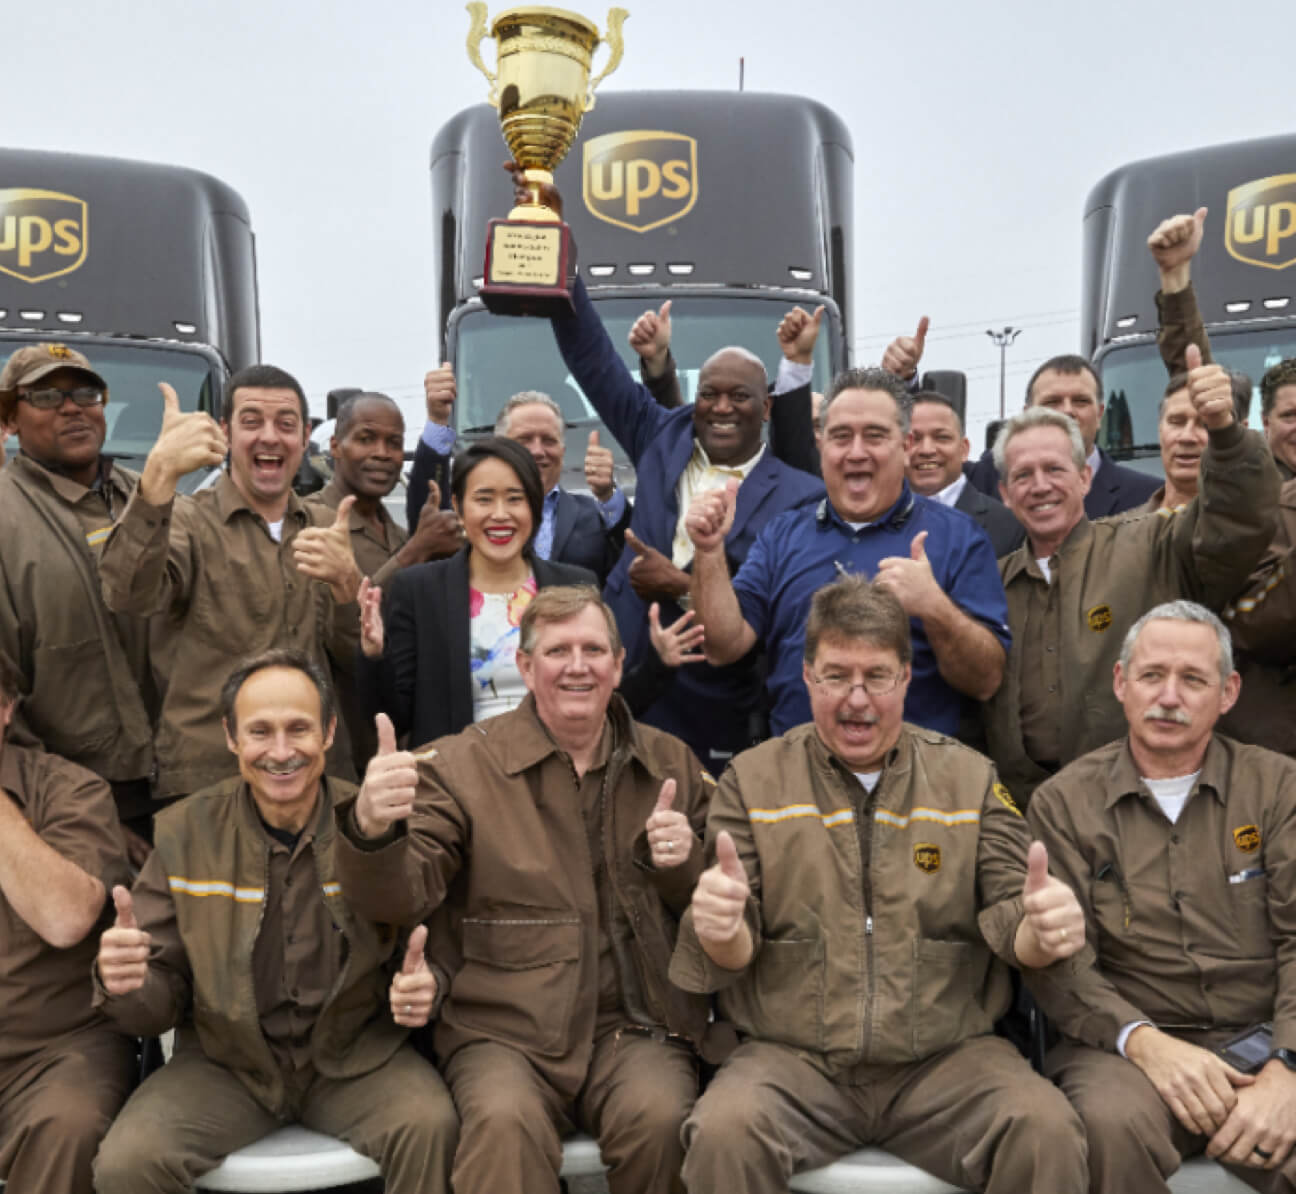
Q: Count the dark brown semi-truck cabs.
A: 3